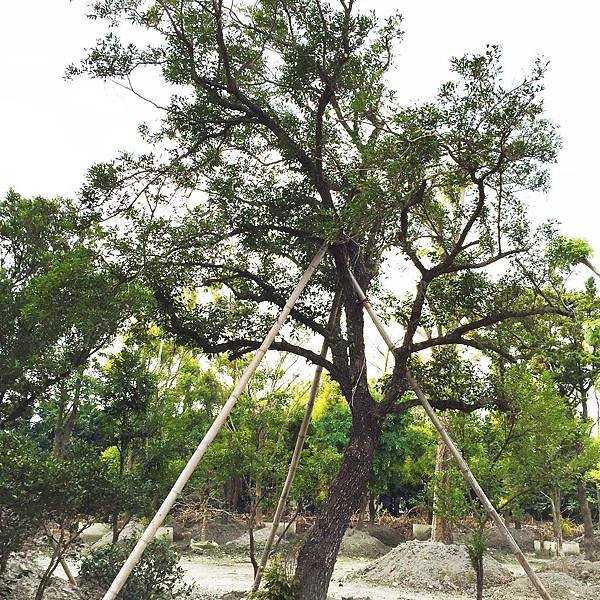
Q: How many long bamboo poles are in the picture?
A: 3